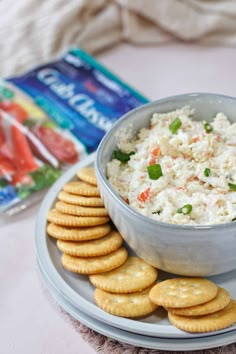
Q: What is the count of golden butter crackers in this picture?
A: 13